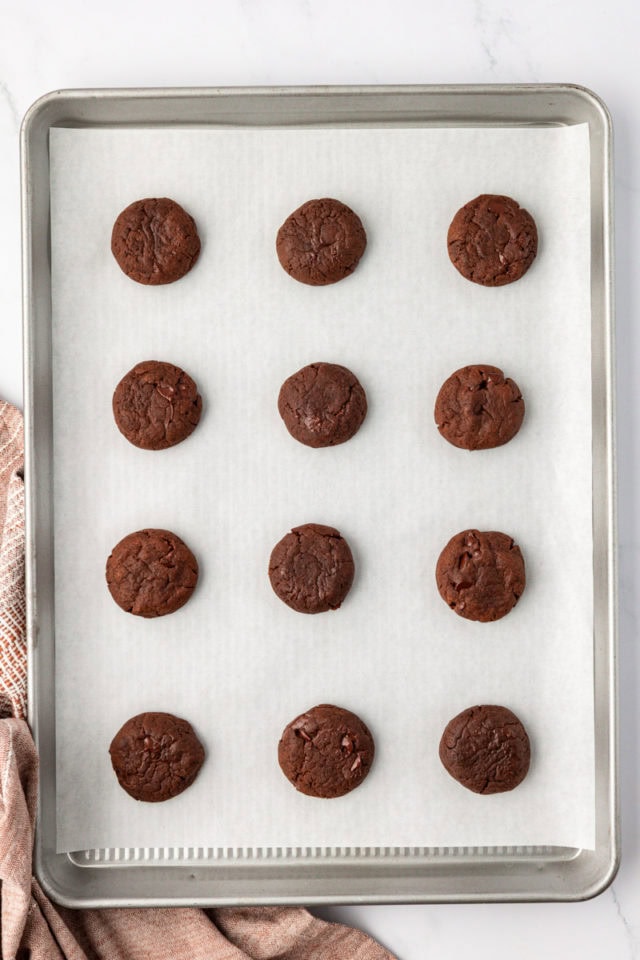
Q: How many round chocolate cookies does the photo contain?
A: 12